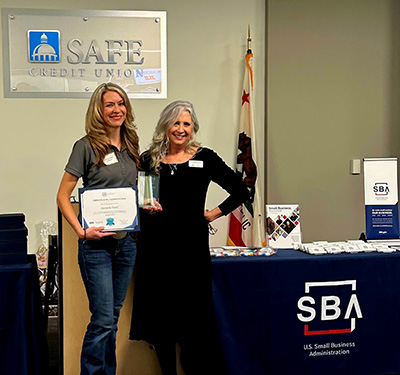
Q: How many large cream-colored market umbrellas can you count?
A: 0